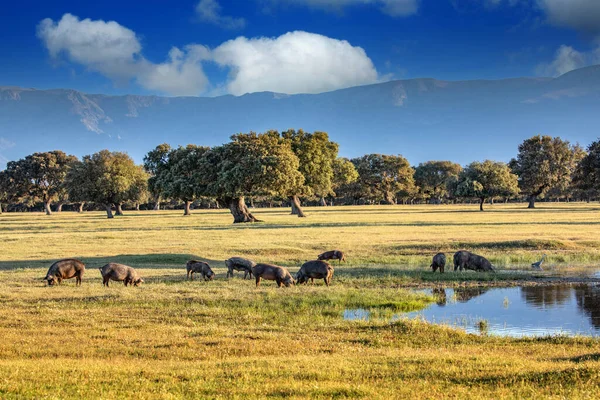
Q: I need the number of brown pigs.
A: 9